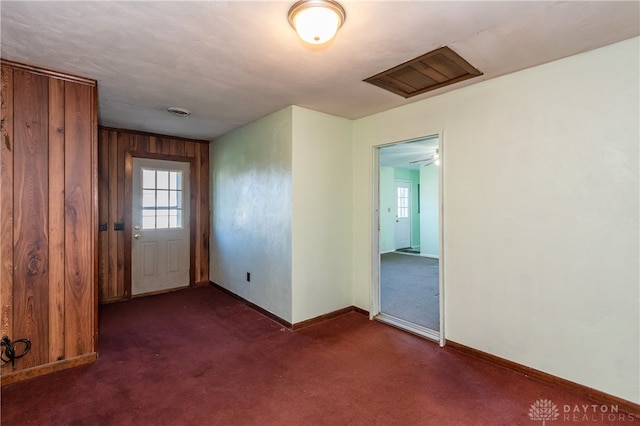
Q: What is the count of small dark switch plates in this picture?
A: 2